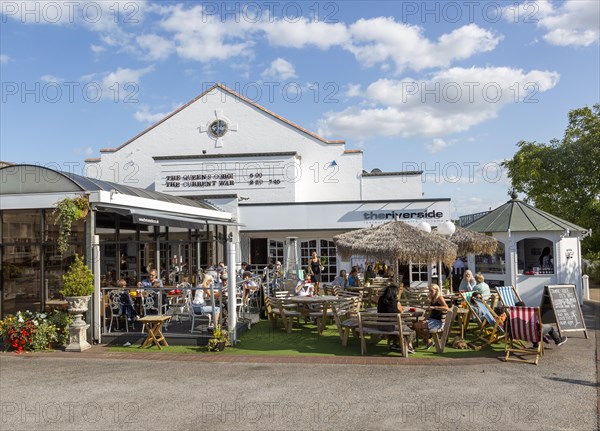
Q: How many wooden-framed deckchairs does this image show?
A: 4